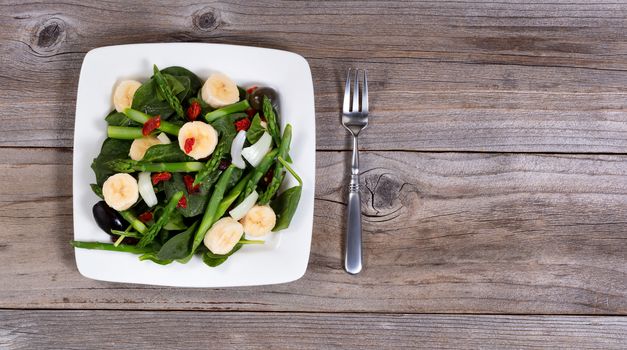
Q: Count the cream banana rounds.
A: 7